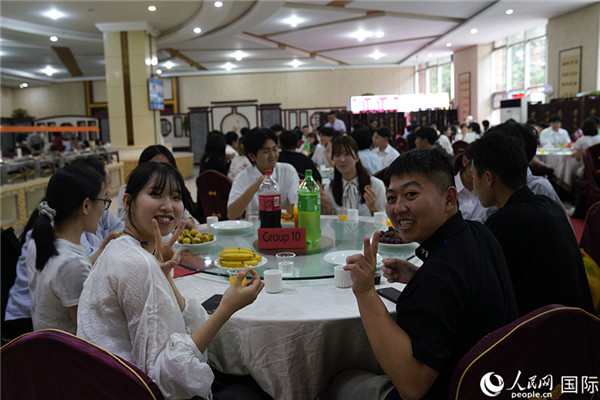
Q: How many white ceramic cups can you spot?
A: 5